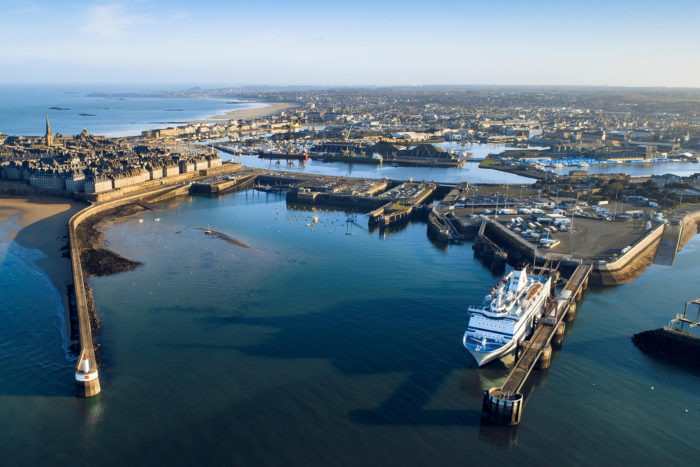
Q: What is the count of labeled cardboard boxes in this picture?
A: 0